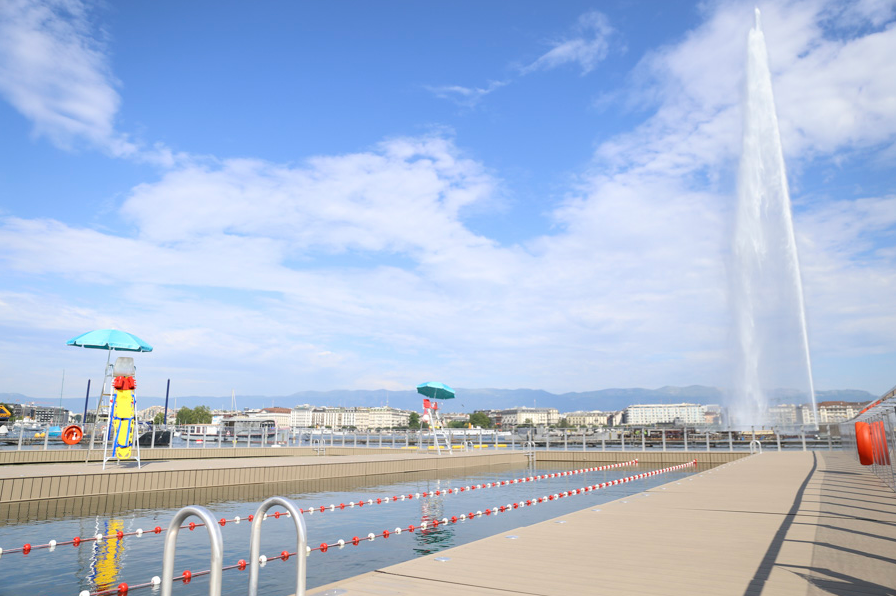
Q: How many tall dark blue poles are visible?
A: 2